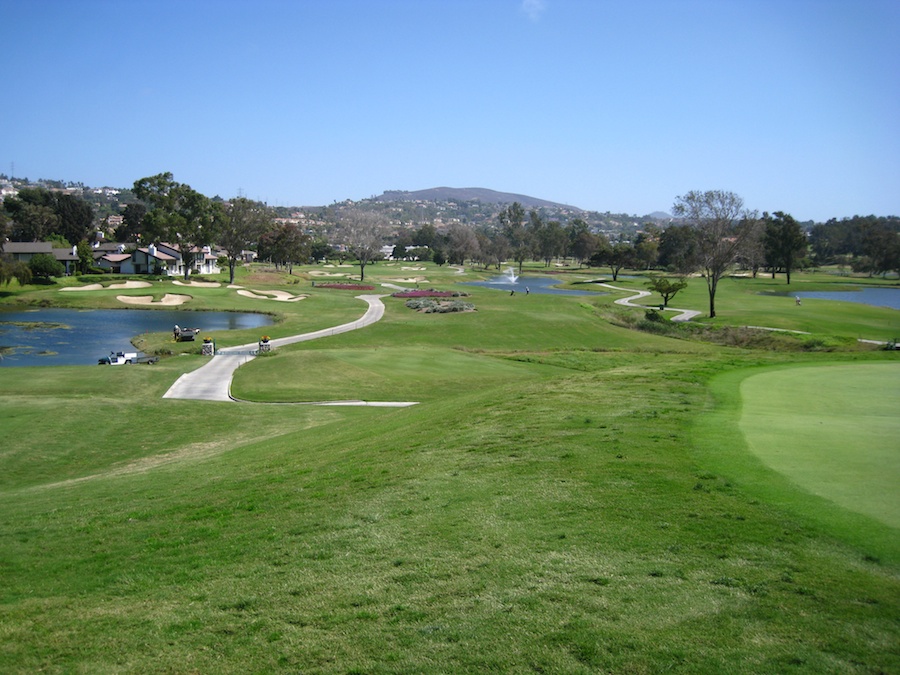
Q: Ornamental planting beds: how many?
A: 3